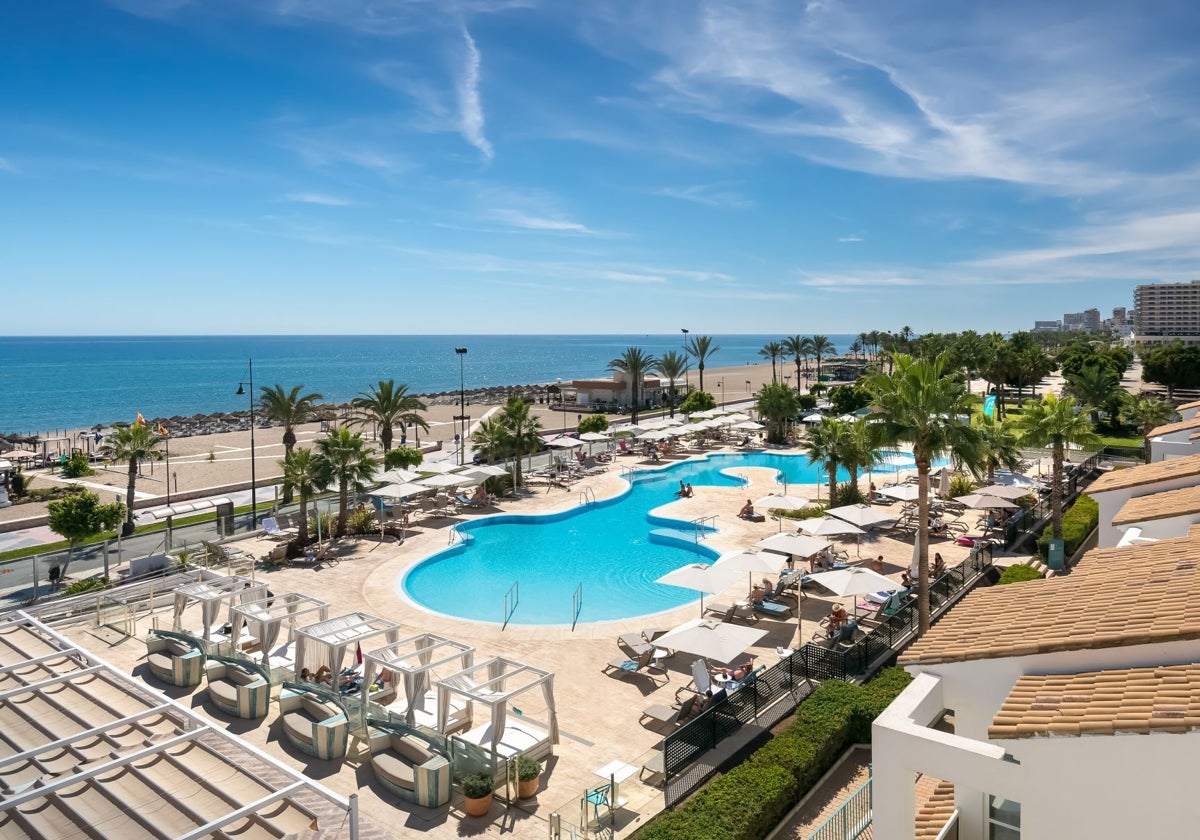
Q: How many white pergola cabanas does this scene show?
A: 5